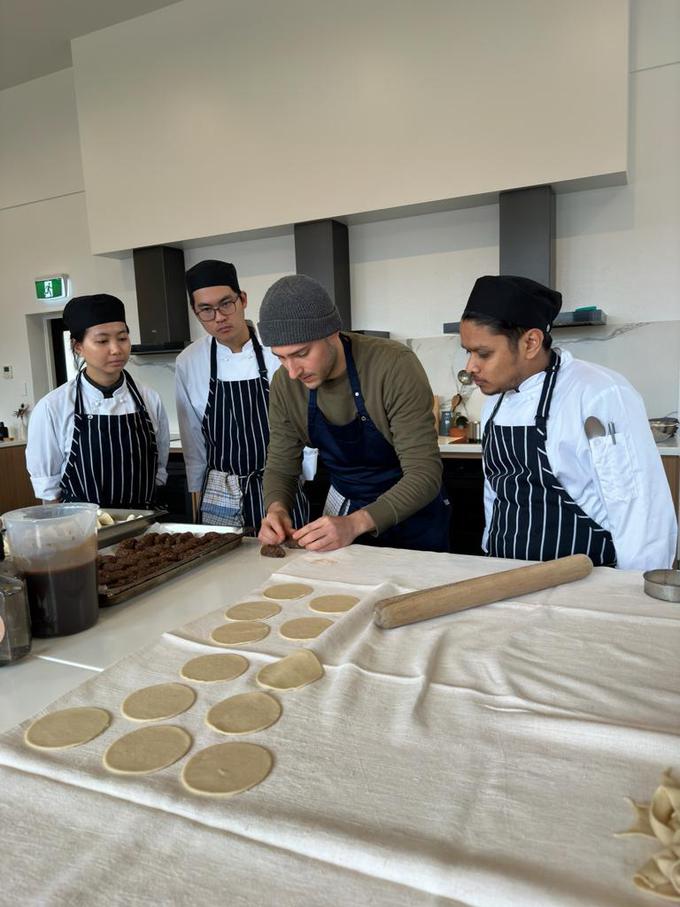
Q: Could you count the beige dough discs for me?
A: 12